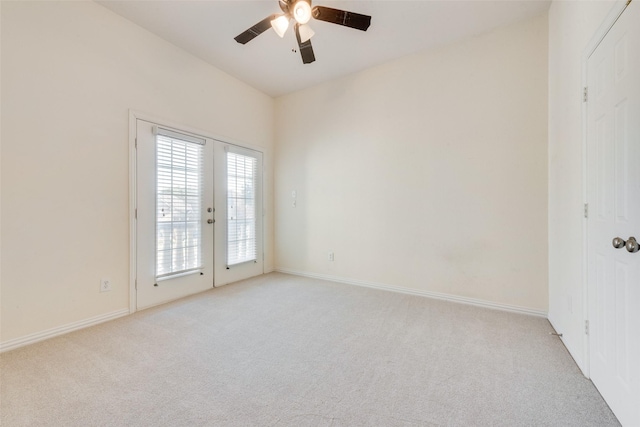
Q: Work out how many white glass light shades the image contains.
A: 3